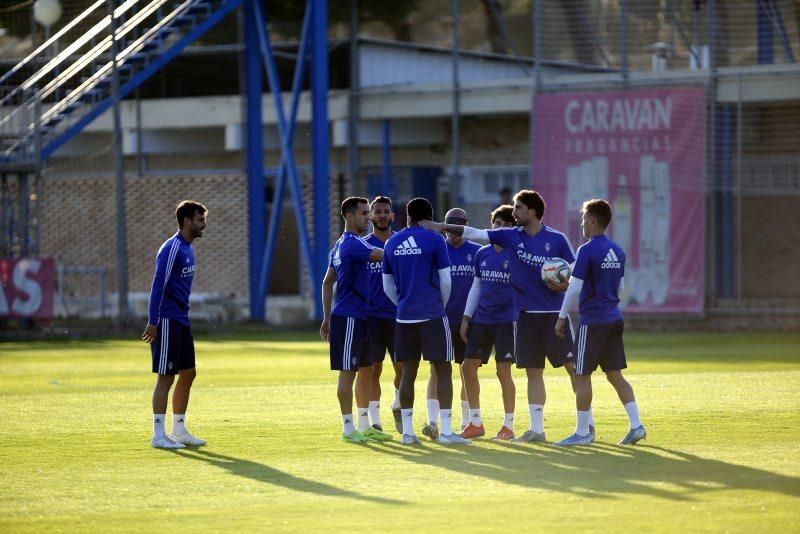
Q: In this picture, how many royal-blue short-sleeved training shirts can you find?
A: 7